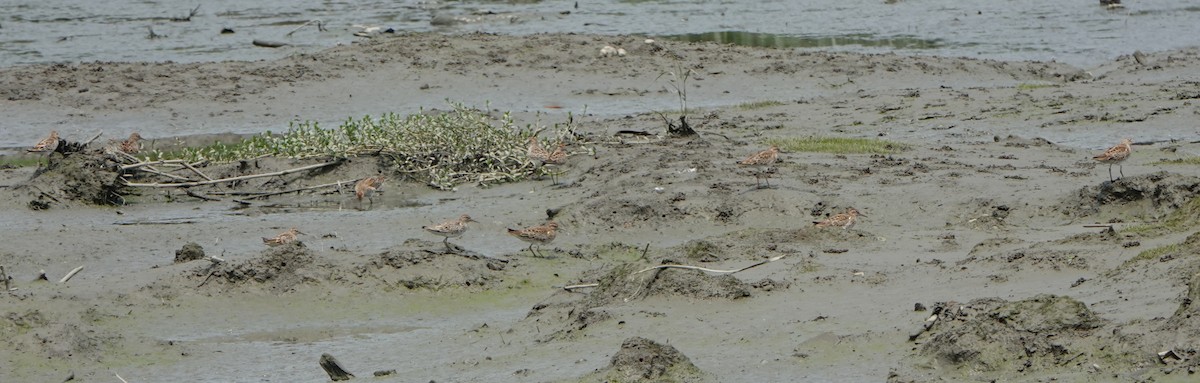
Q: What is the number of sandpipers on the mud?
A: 11